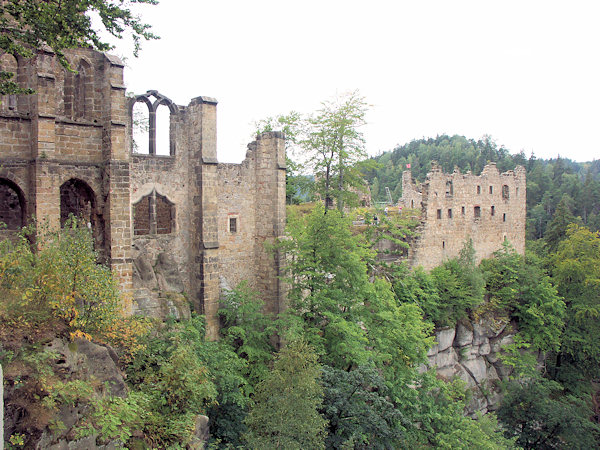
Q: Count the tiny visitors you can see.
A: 3